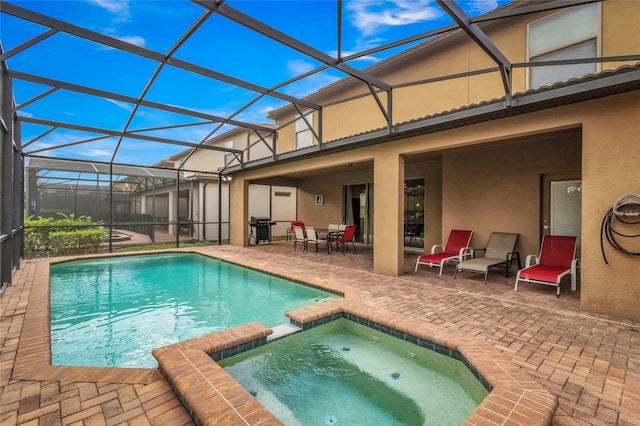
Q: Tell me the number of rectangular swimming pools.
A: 1